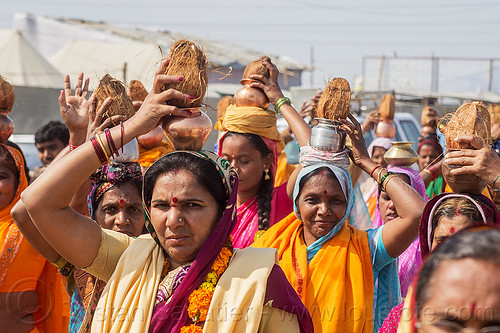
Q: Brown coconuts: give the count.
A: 11